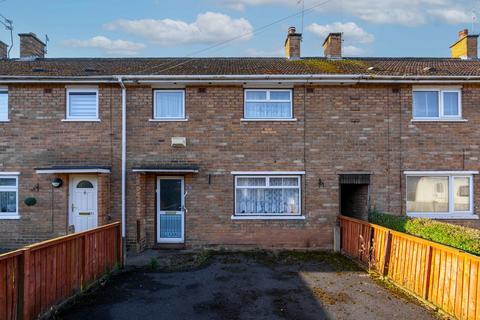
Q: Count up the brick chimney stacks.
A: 5